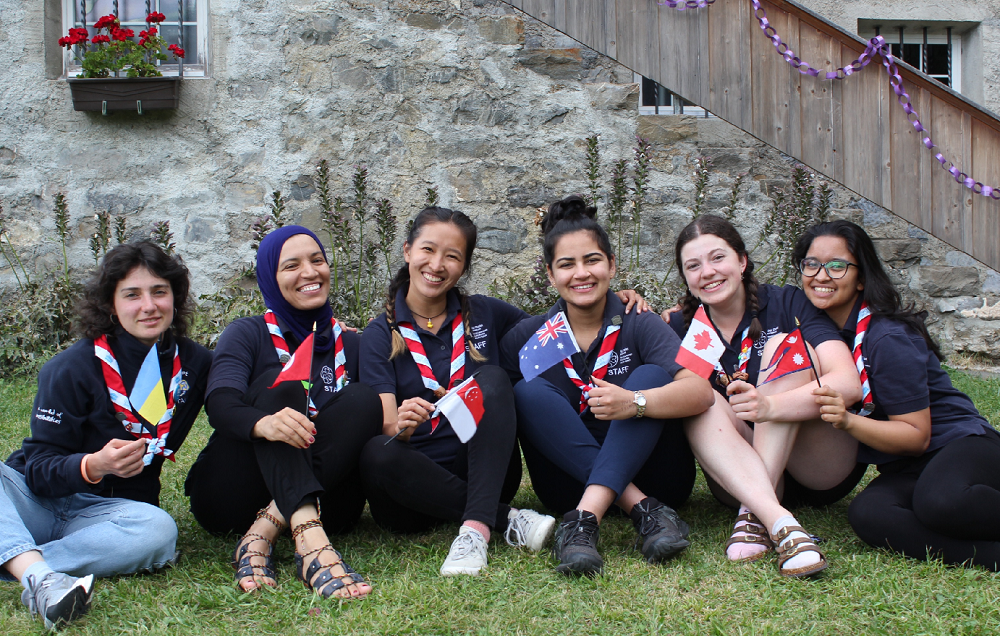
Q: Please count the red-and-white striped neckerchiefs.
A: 6